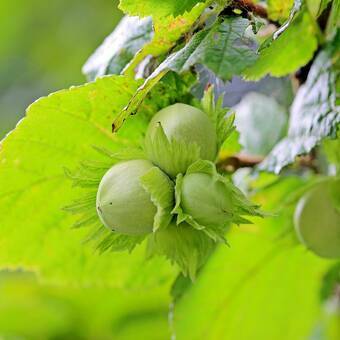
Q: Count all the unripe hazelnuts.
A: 4